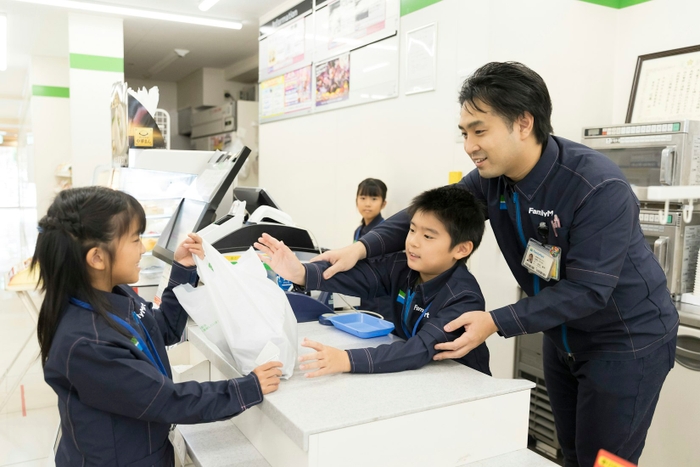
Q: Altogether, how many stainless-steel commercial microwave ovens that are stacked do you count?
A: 2